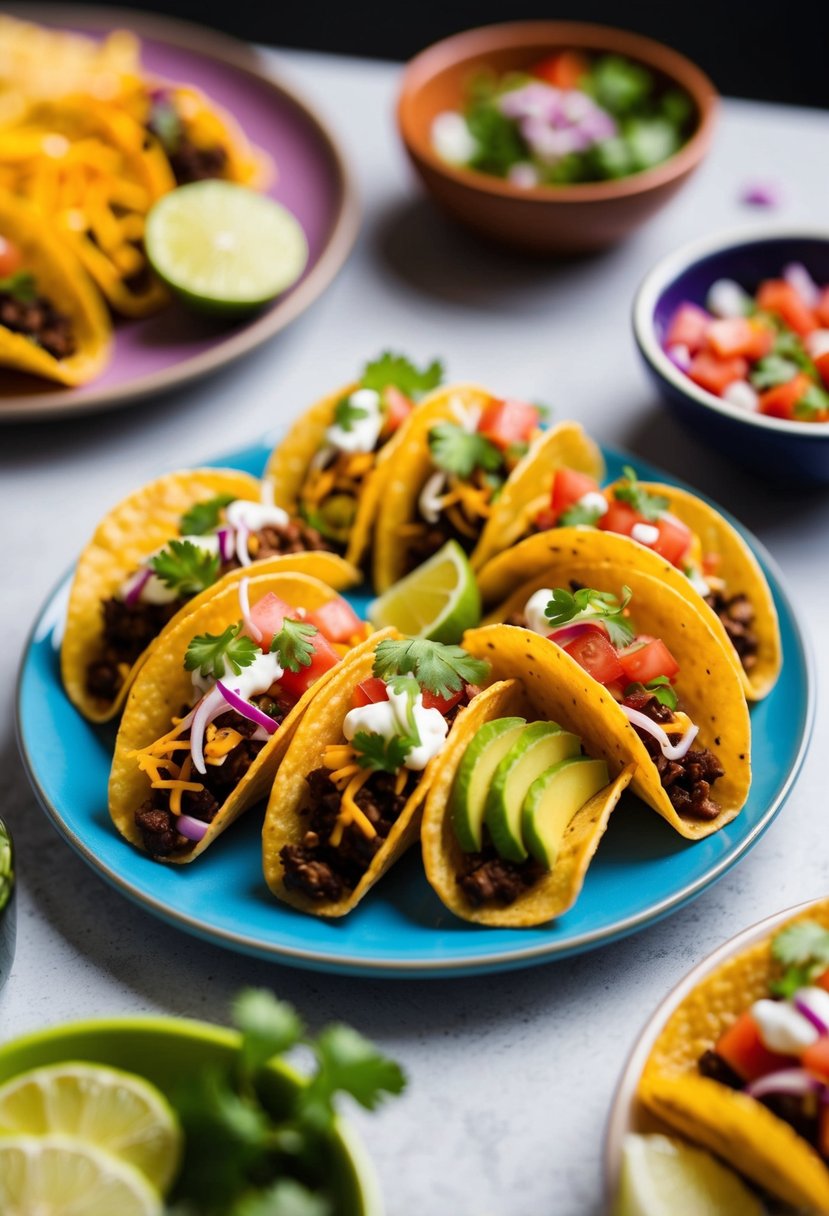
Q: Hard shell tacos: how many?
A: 12